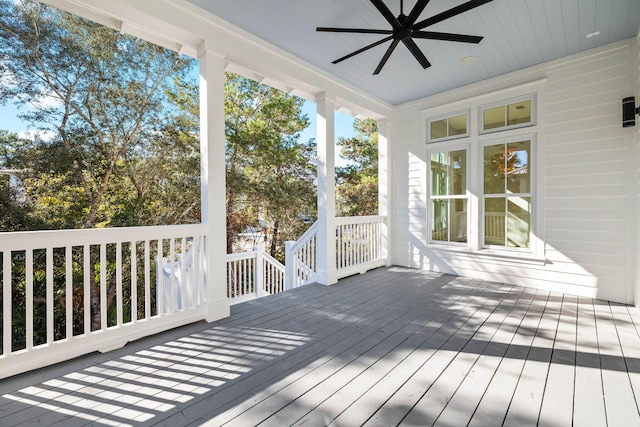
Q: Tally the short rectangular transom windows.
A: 2